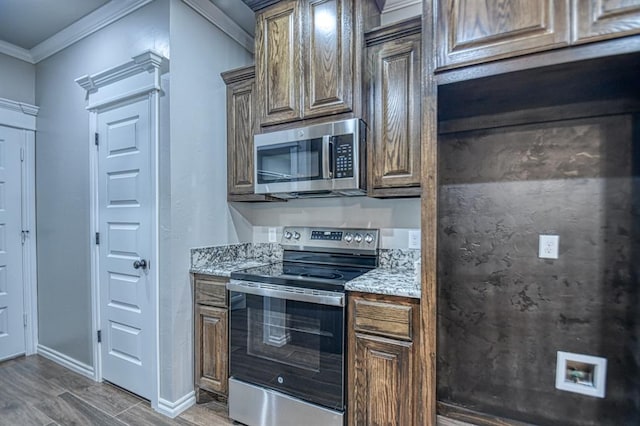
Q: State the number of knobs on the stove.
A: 5